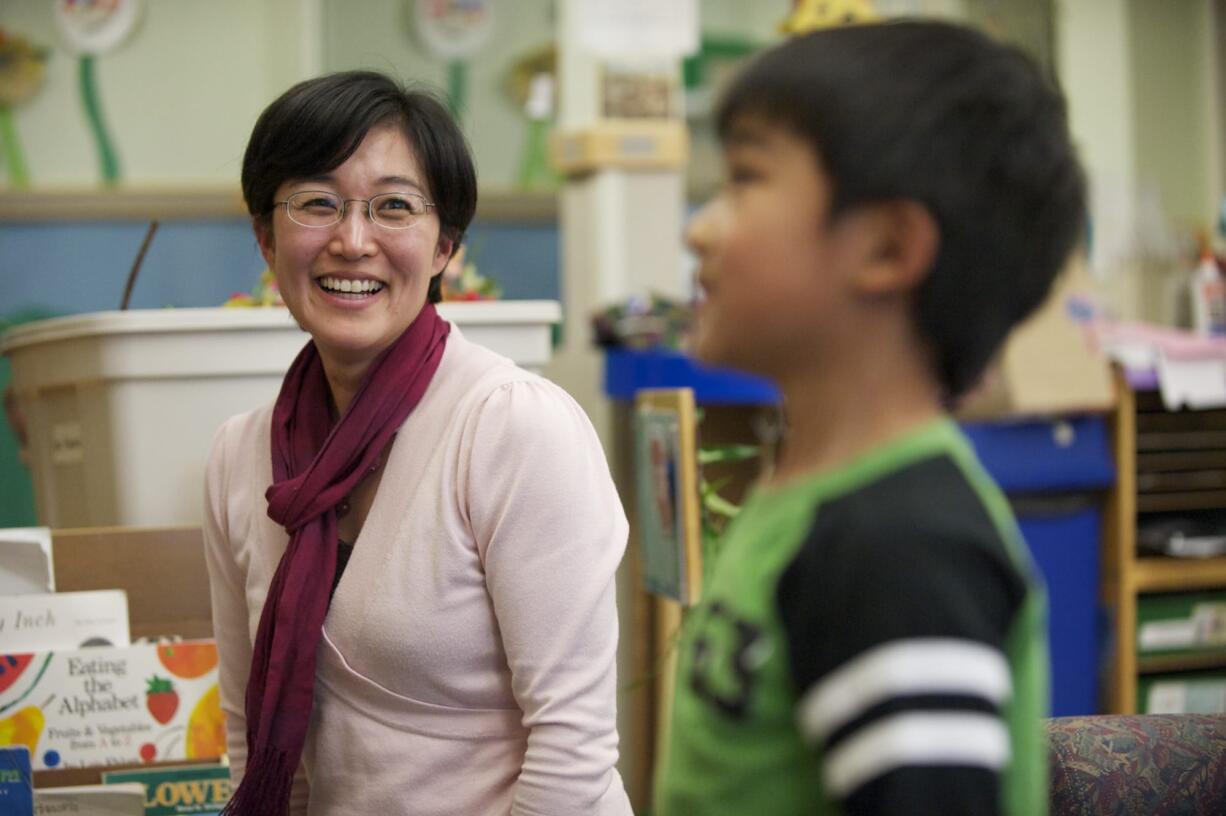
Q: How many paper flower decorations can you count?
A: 4